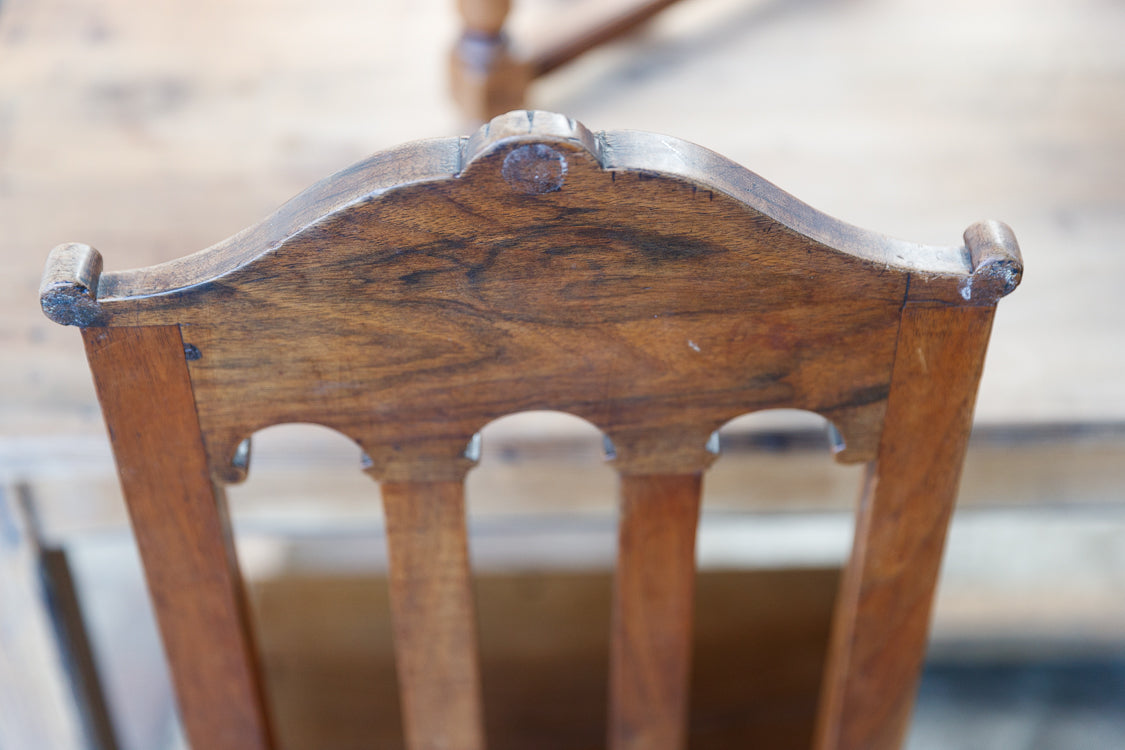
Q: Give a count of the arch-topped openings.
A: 3